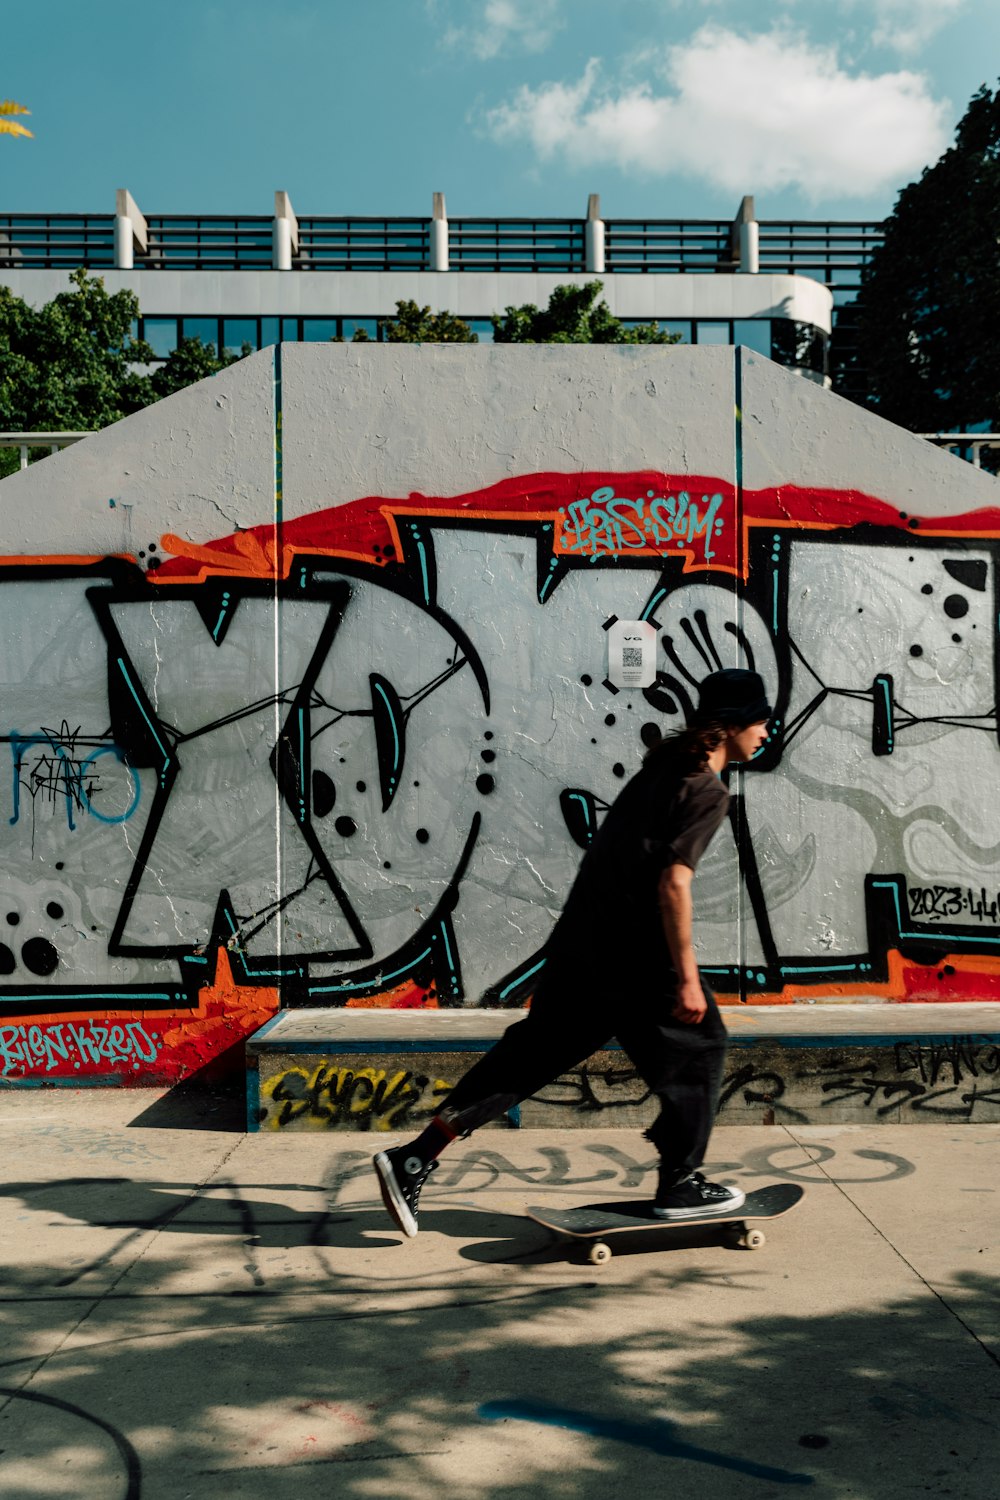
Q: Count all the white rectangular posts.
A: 5